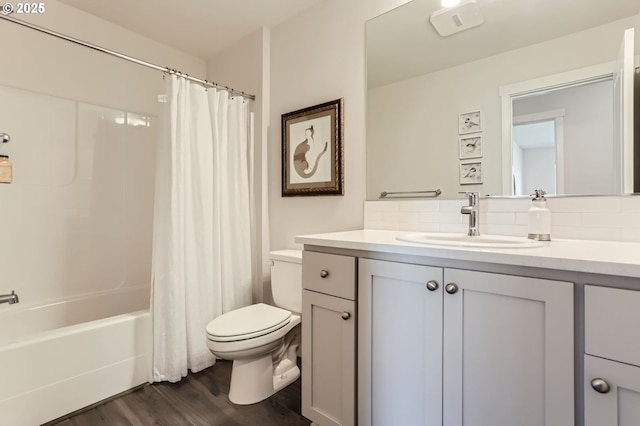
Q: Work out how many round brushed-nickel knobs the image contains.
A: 5